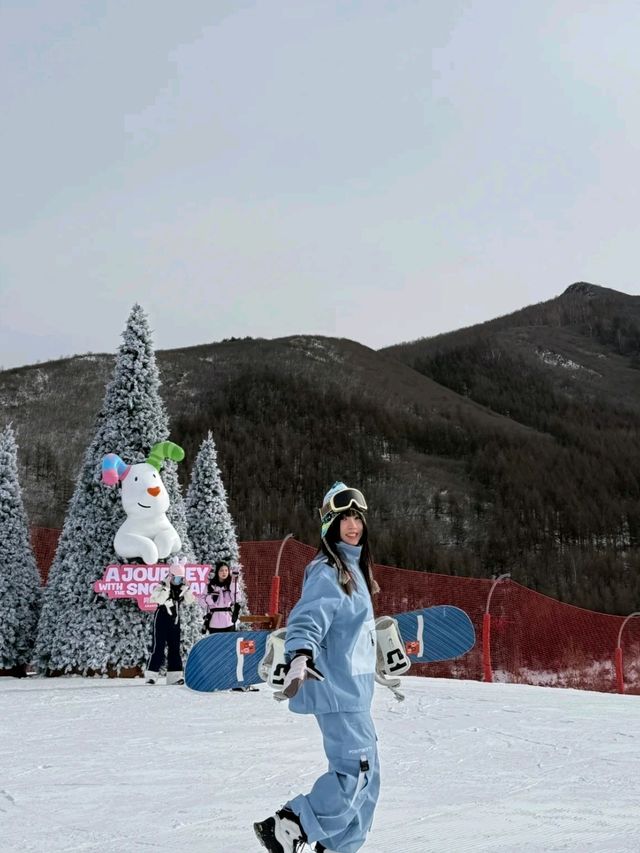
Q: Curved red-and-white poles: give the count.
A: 3